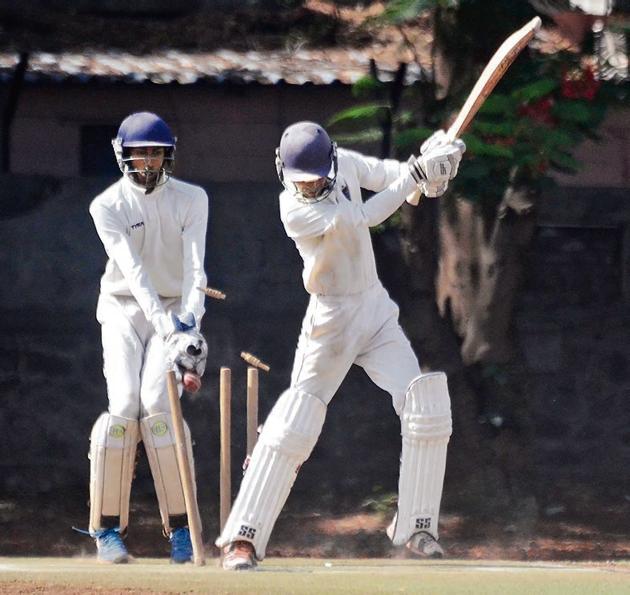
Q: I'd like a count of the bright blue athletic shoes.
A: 2